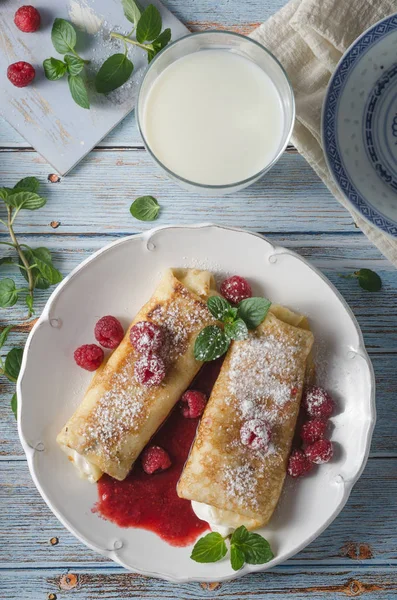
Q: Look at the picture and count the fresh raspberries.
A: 14